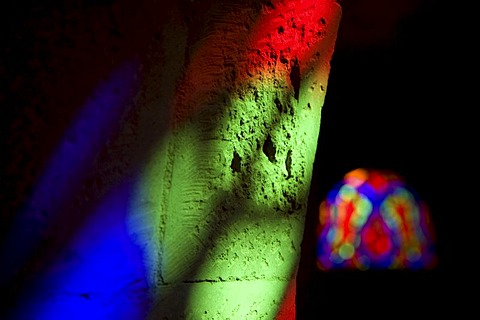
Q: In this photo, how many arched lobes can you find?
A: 2